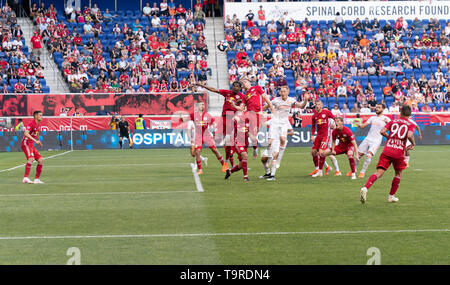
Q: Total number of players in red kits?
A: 8